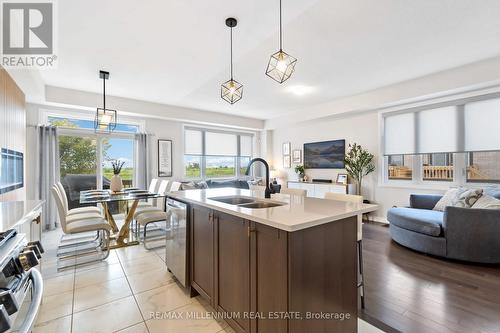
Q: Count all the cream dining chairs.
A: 6